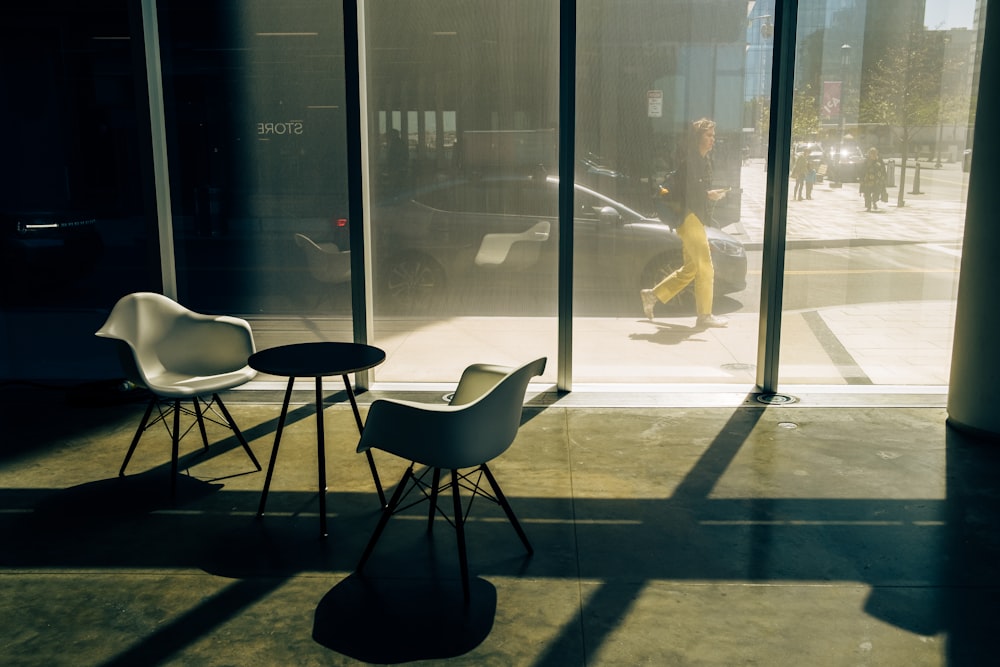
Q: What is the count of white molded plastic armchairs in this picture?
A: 2